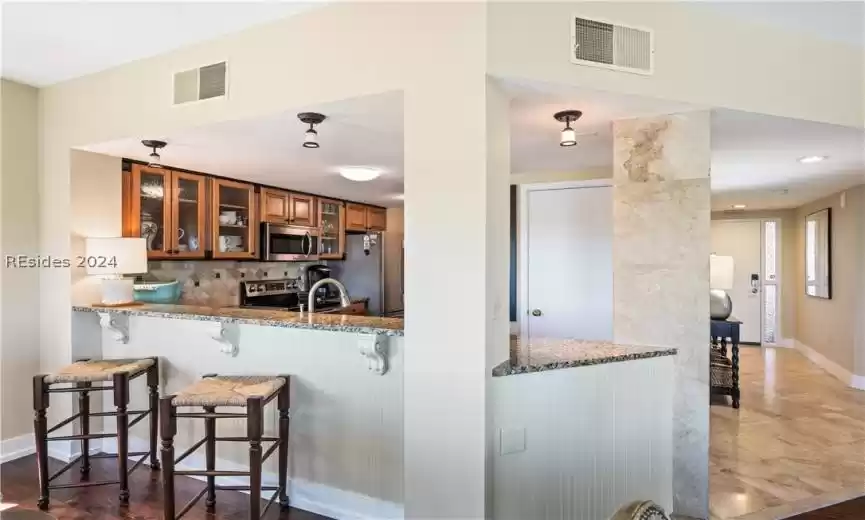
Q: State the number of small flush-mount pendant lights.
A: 3